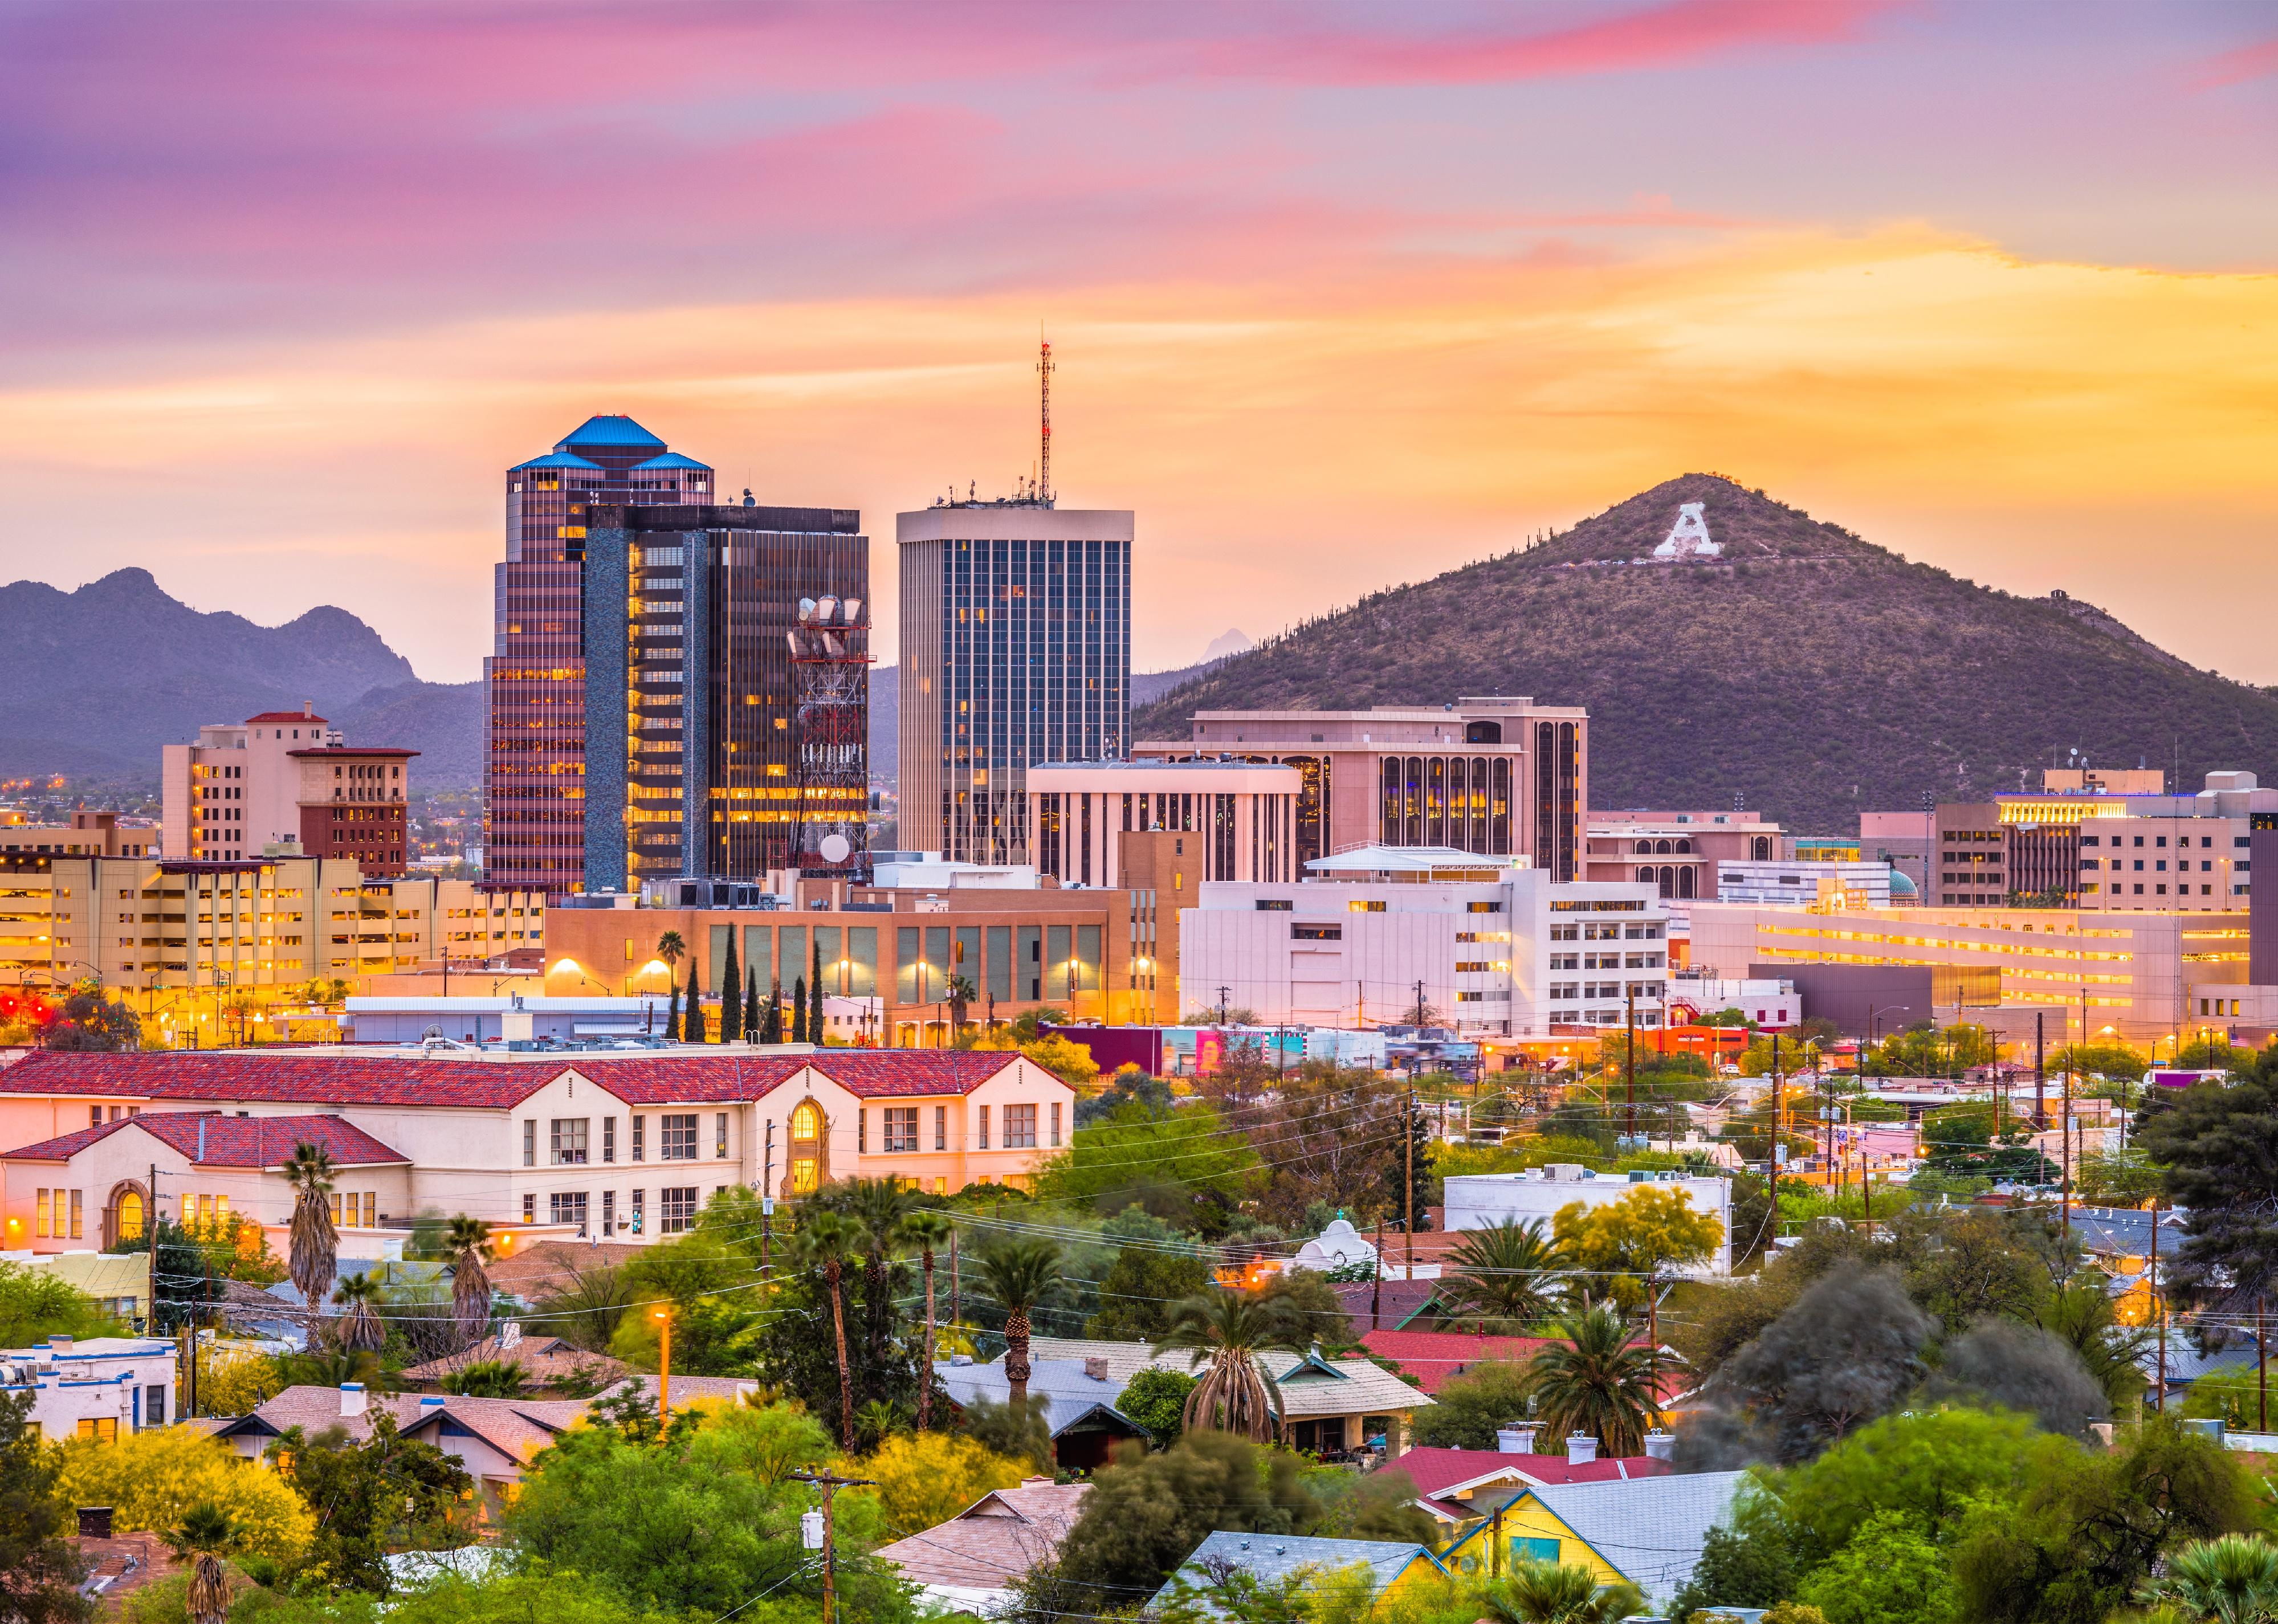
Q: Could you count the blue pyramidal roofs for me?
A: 3